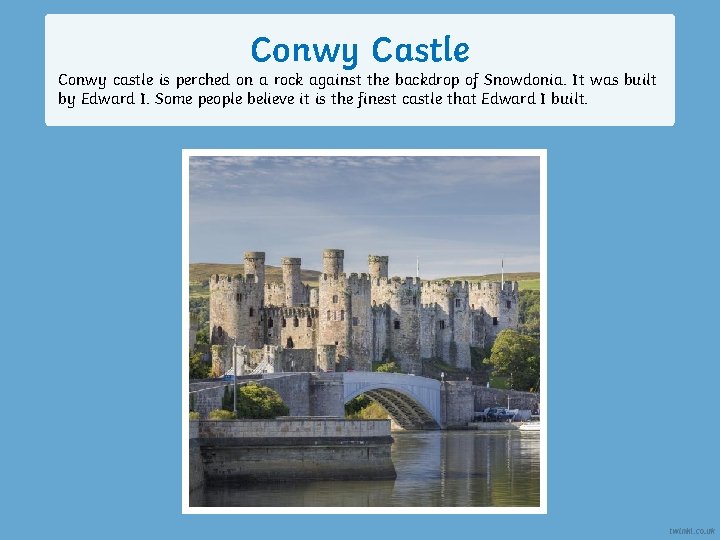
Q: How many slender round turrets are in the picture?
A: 4